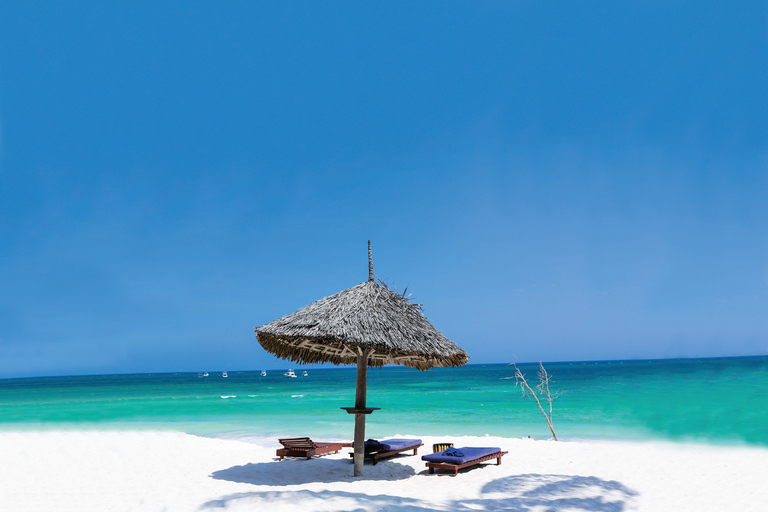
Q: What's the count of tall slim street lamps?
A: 0